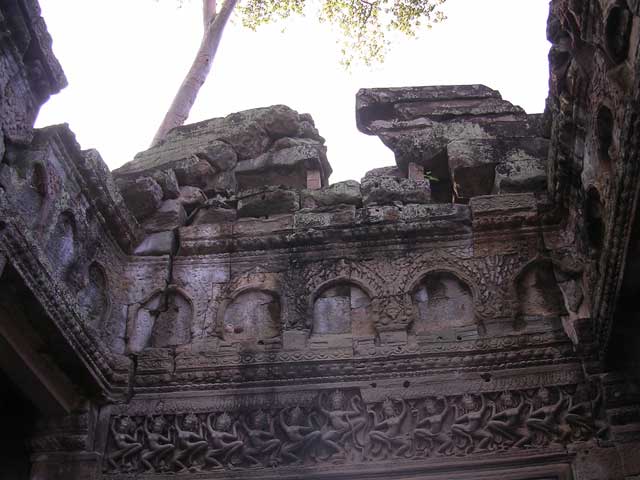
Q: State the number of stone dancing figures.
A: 13